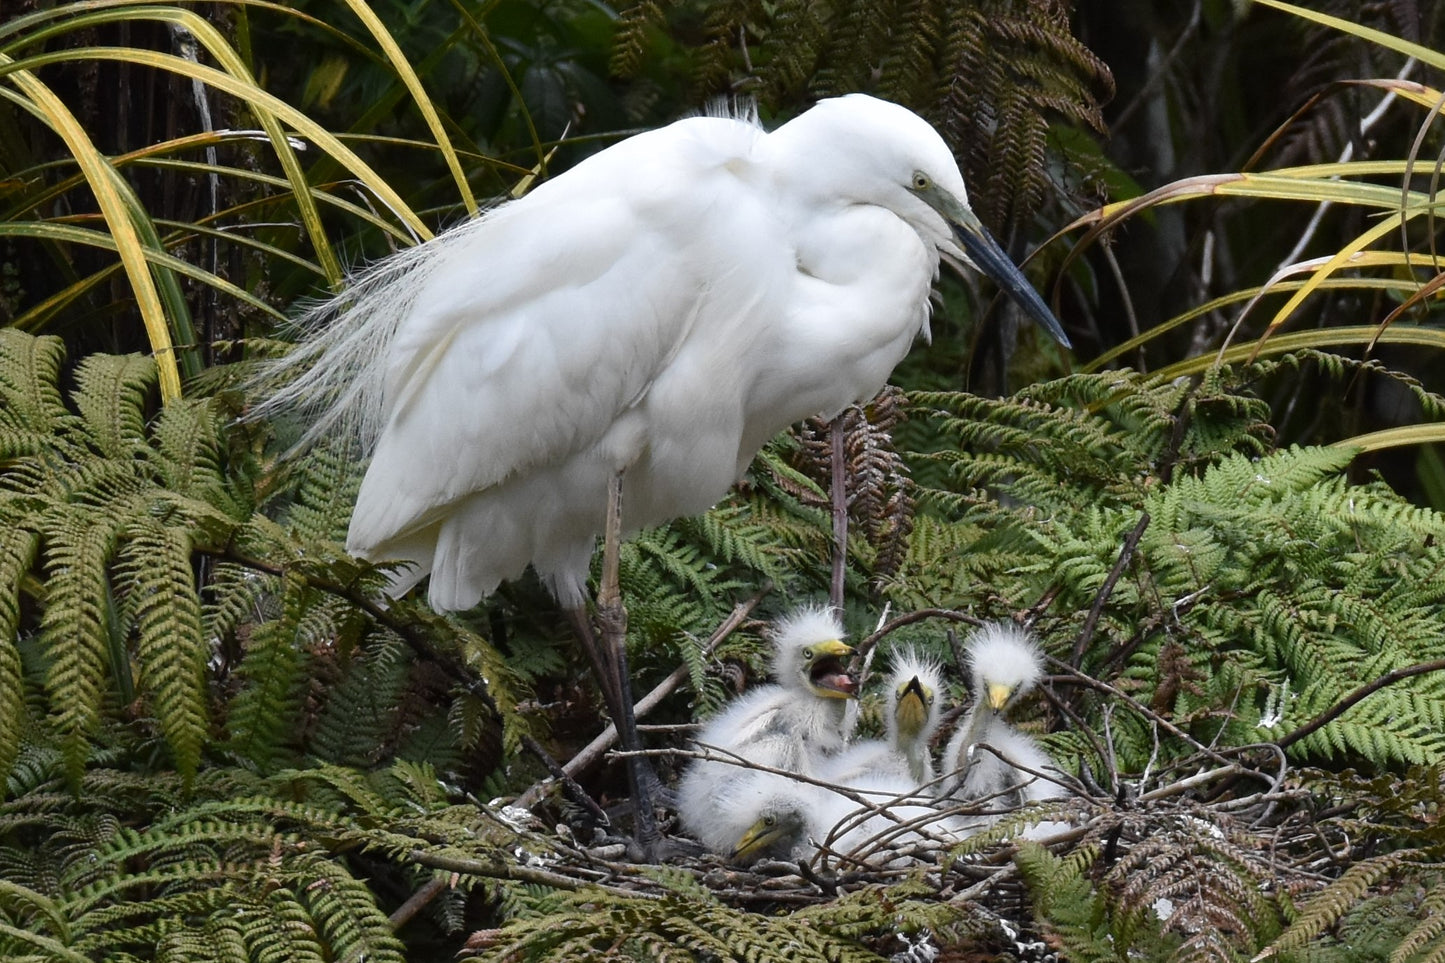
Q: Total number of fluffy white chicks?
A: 4